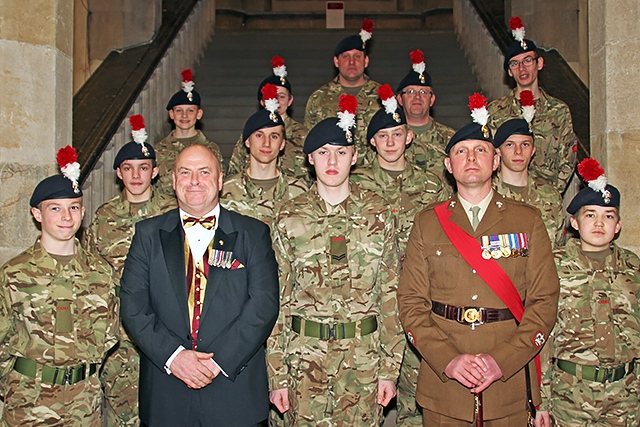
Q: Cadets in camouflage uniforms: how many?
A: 12